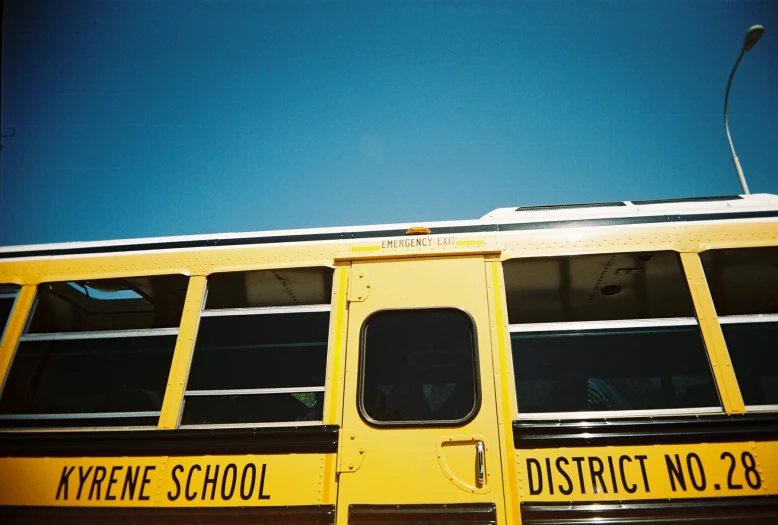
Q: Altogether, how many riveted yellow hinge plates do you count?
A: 2